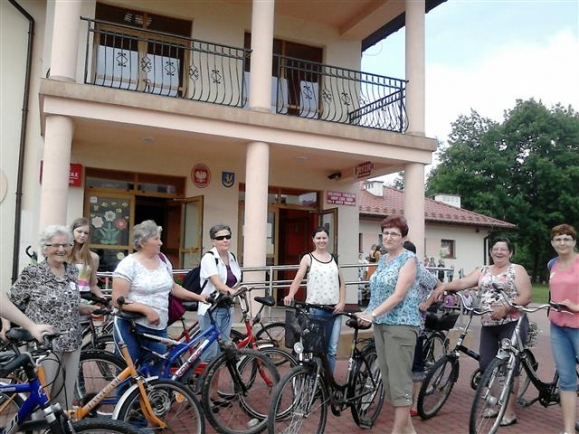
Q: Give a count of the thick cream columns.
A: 6